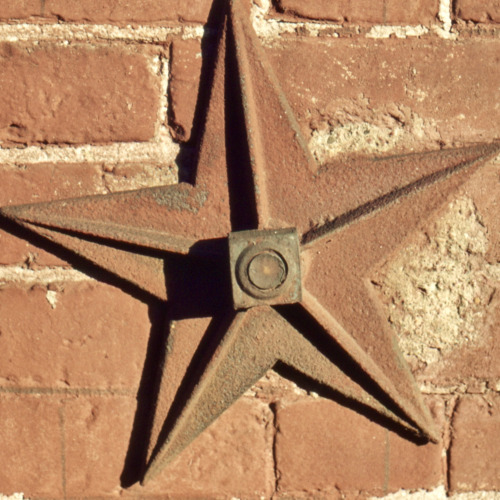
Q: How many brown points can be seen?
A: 5